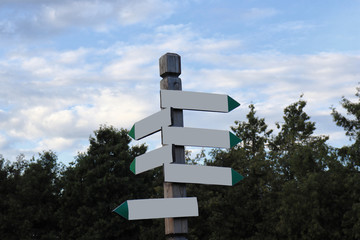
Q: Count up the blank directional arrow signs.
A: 6